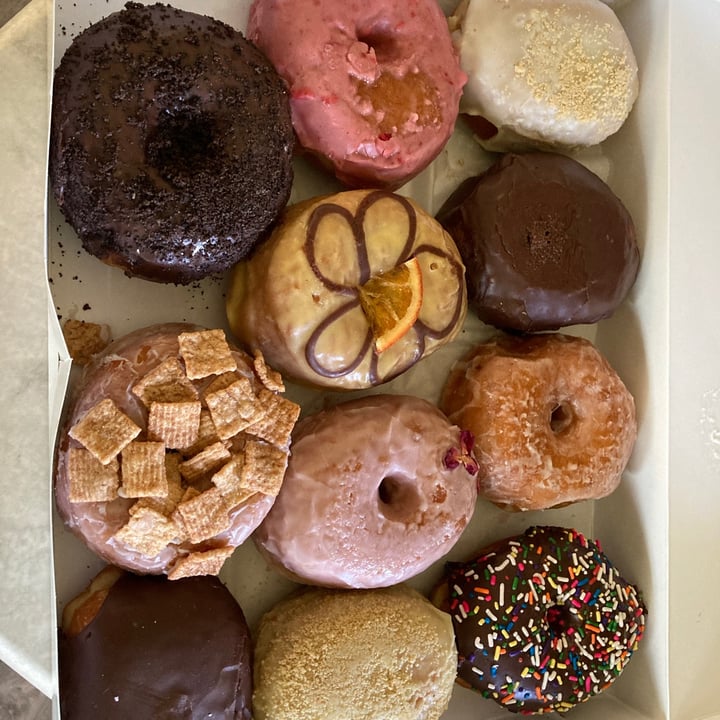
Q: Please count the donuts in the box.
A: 11